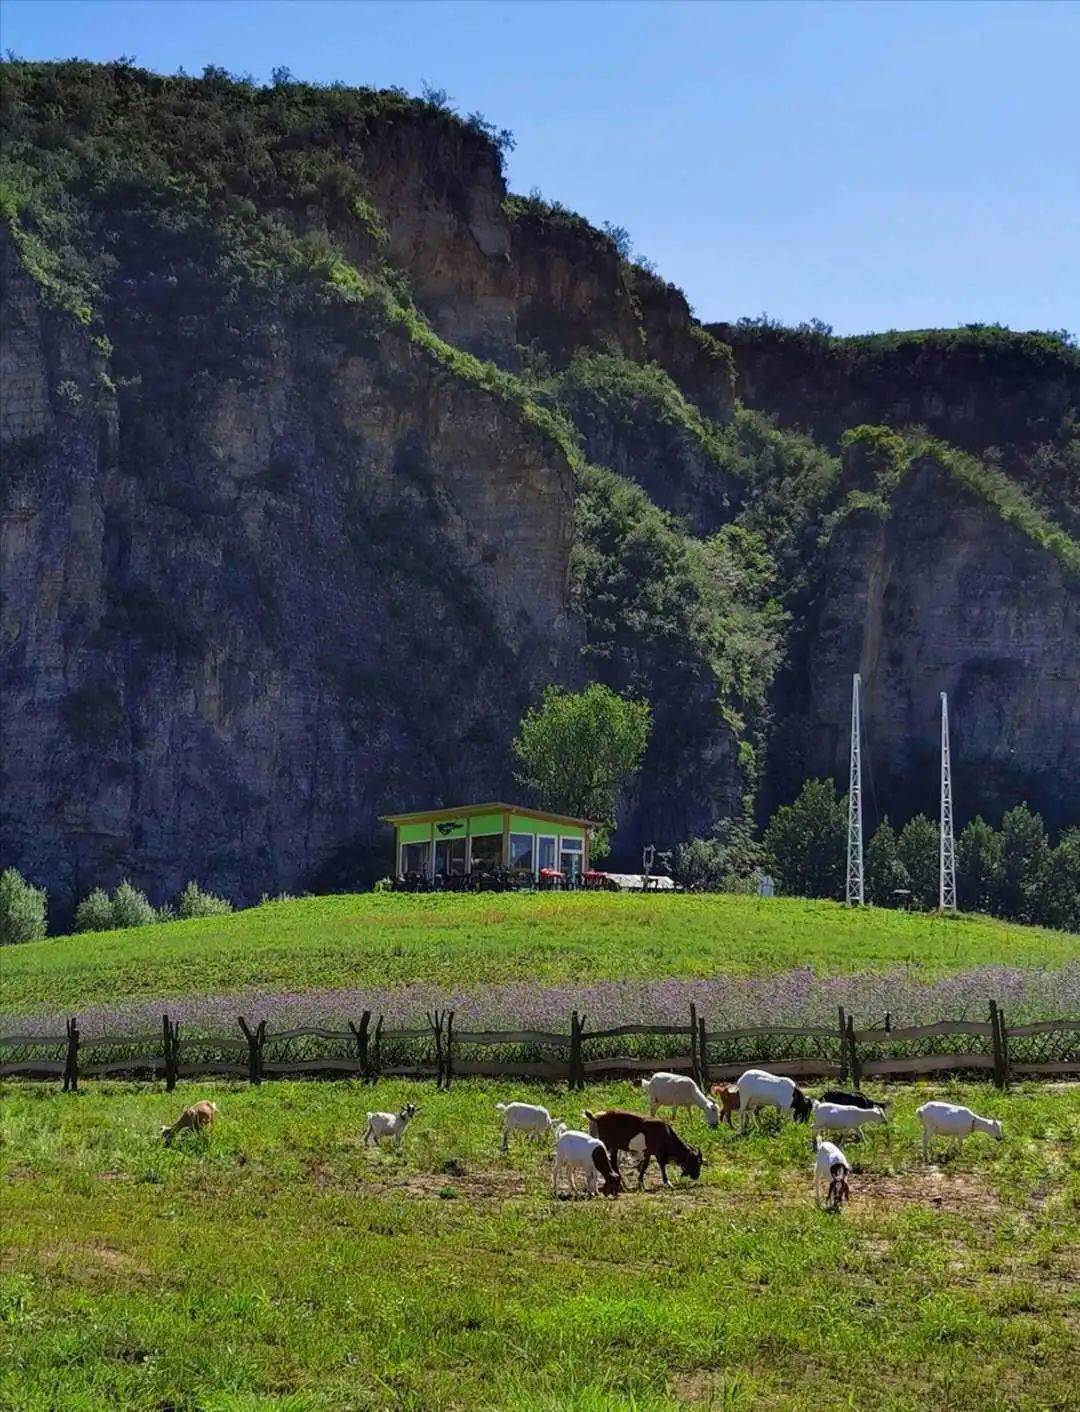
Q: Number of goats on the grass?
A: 12